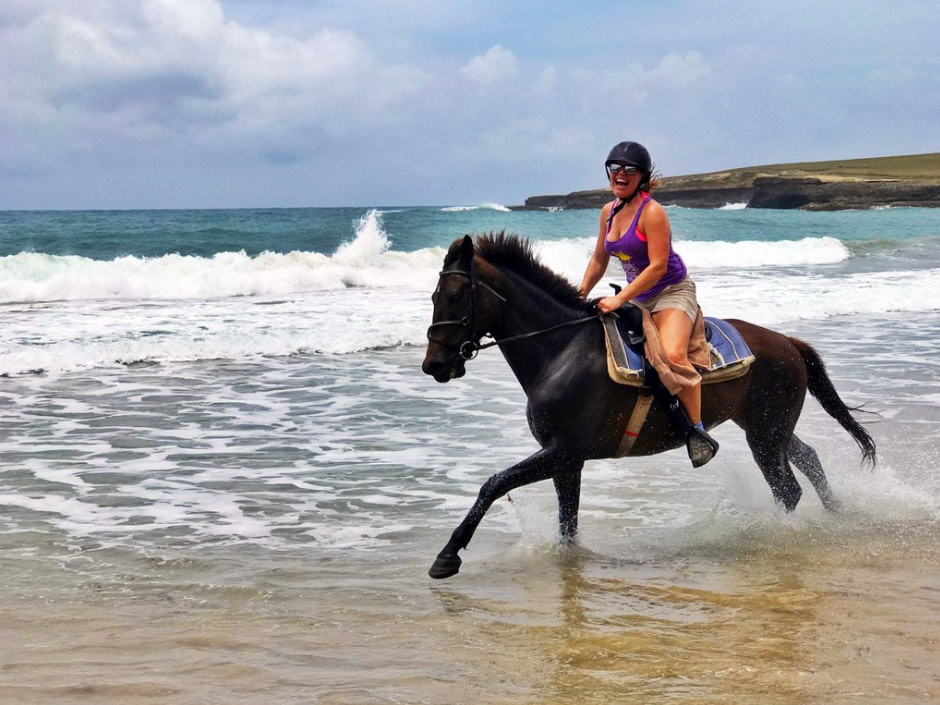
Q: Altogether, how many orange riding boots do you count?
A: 0